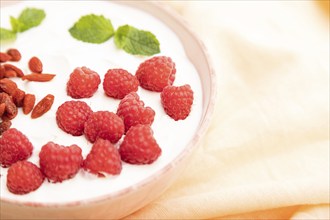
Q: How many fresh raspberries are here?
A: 12